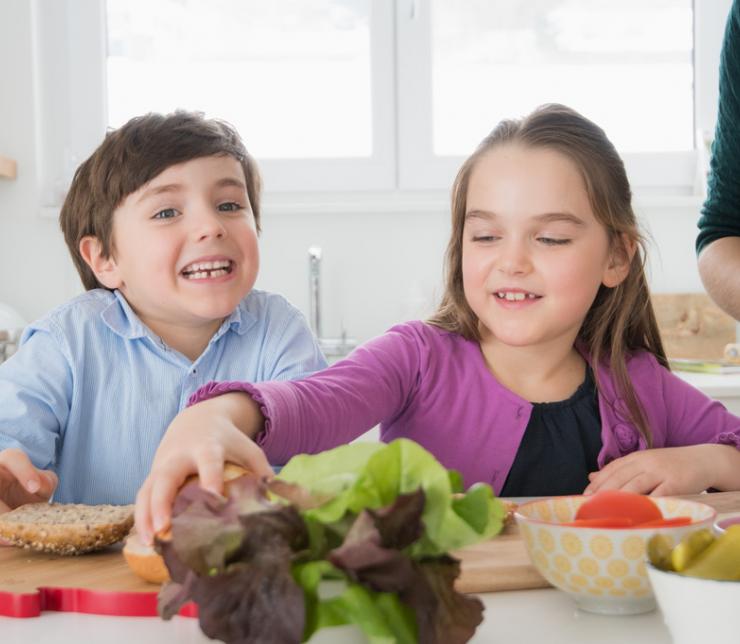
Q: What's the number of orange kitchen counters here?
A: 0